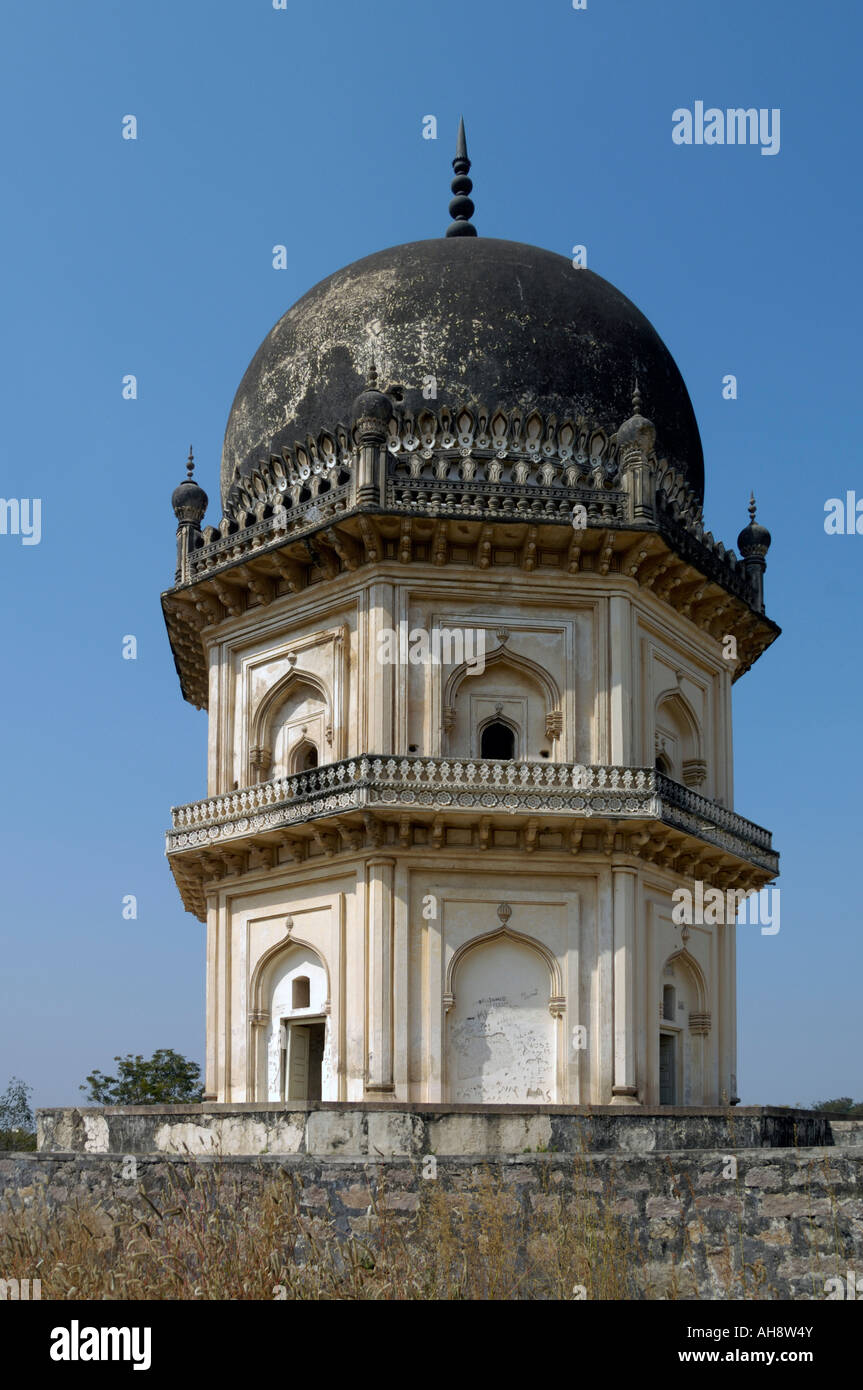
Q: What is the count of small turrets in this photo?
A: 4